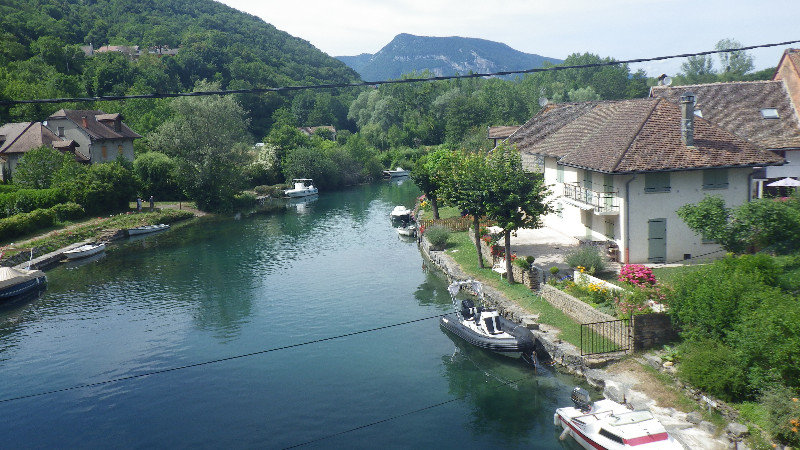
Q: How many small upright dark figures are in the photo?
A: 2